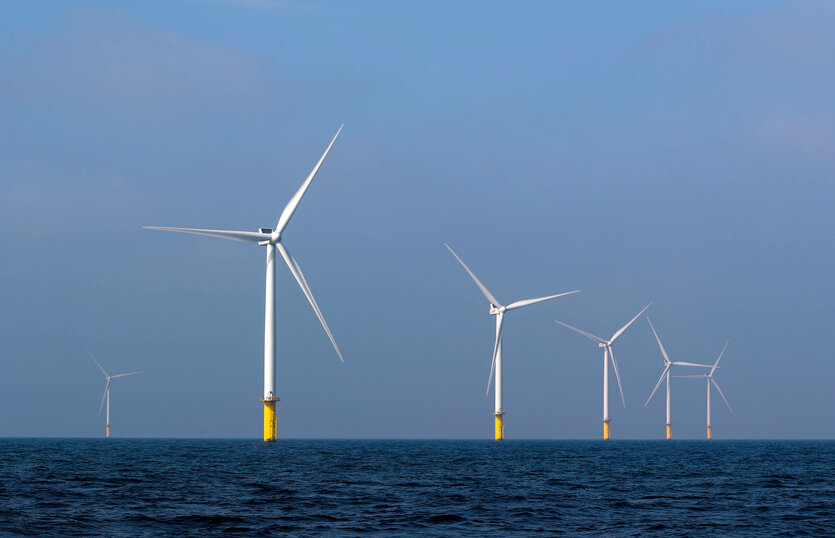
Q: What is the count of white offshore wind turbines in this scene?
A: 6